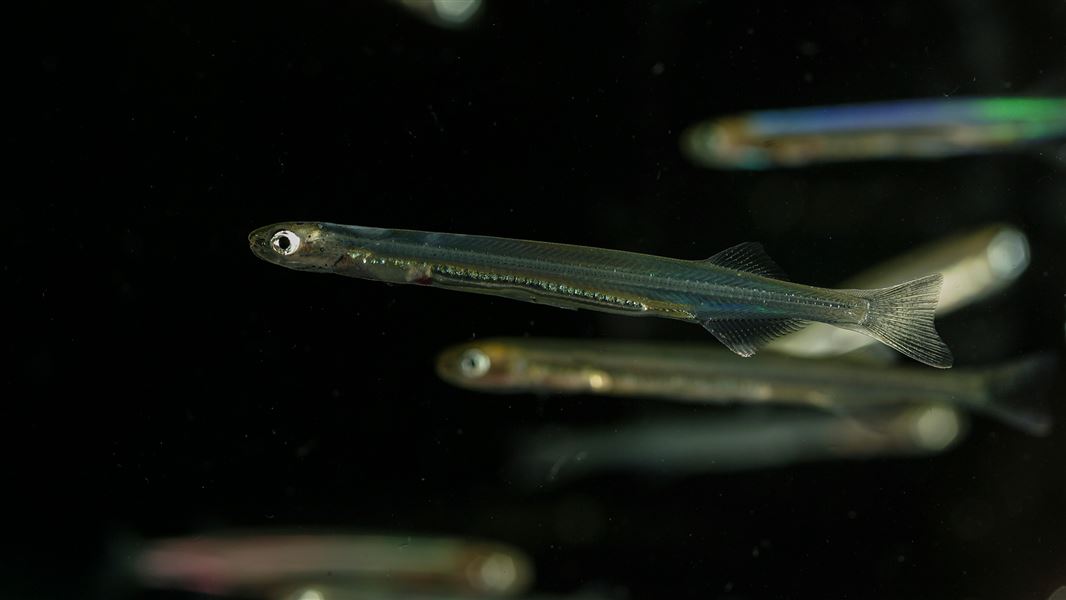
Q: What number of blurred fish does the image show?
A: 7